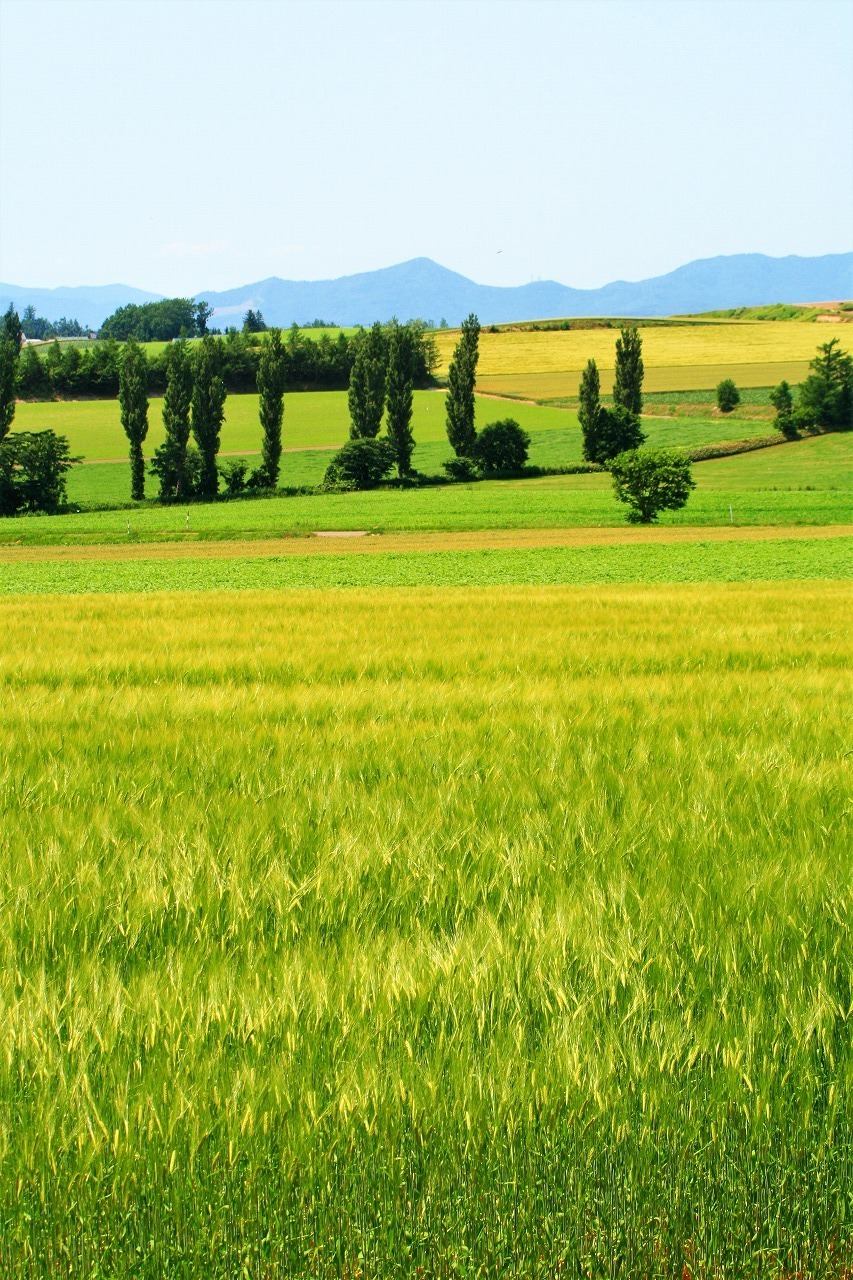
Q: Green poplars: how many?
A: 10